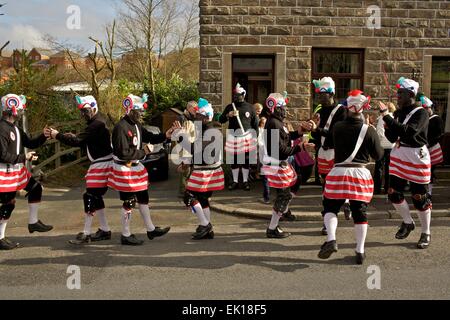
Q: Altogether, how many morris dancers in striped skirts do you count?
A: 10